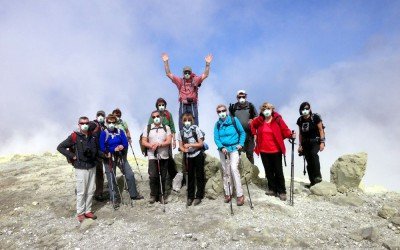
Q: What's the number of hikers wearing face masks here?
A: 12